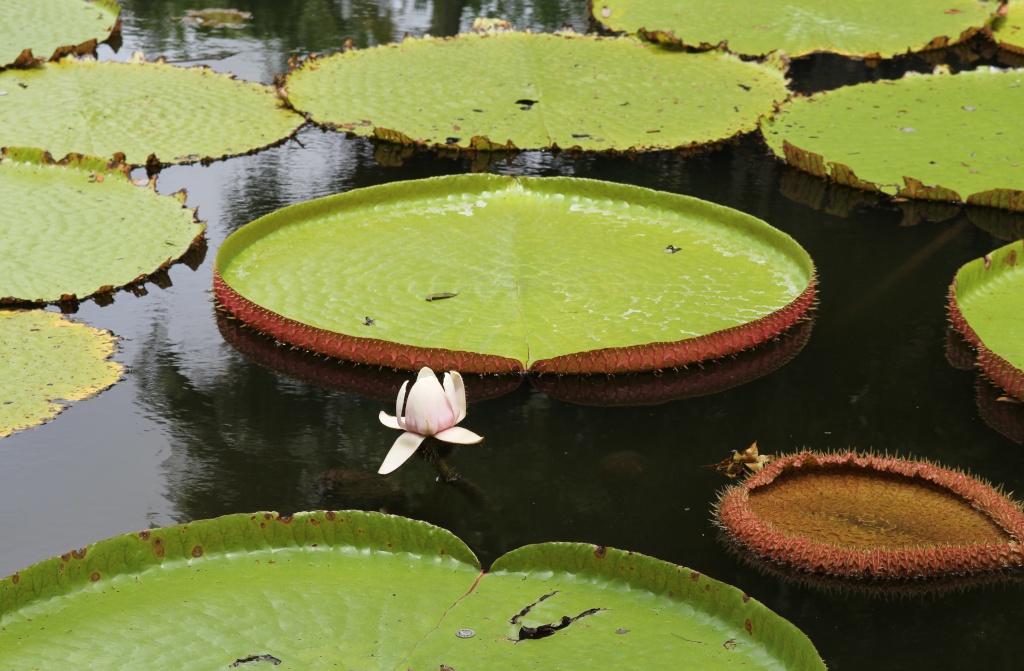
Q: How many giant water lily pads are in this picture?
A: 12